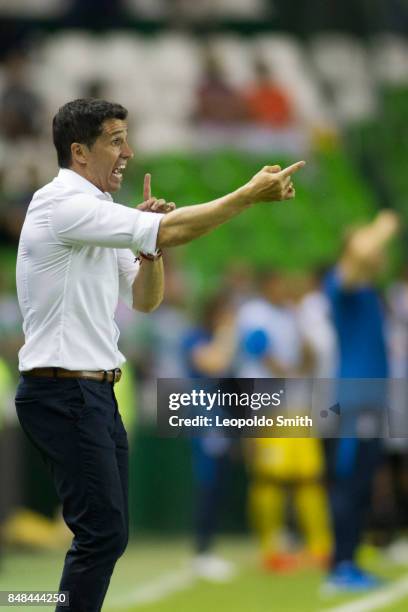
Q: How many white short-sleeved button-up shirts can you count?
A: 1